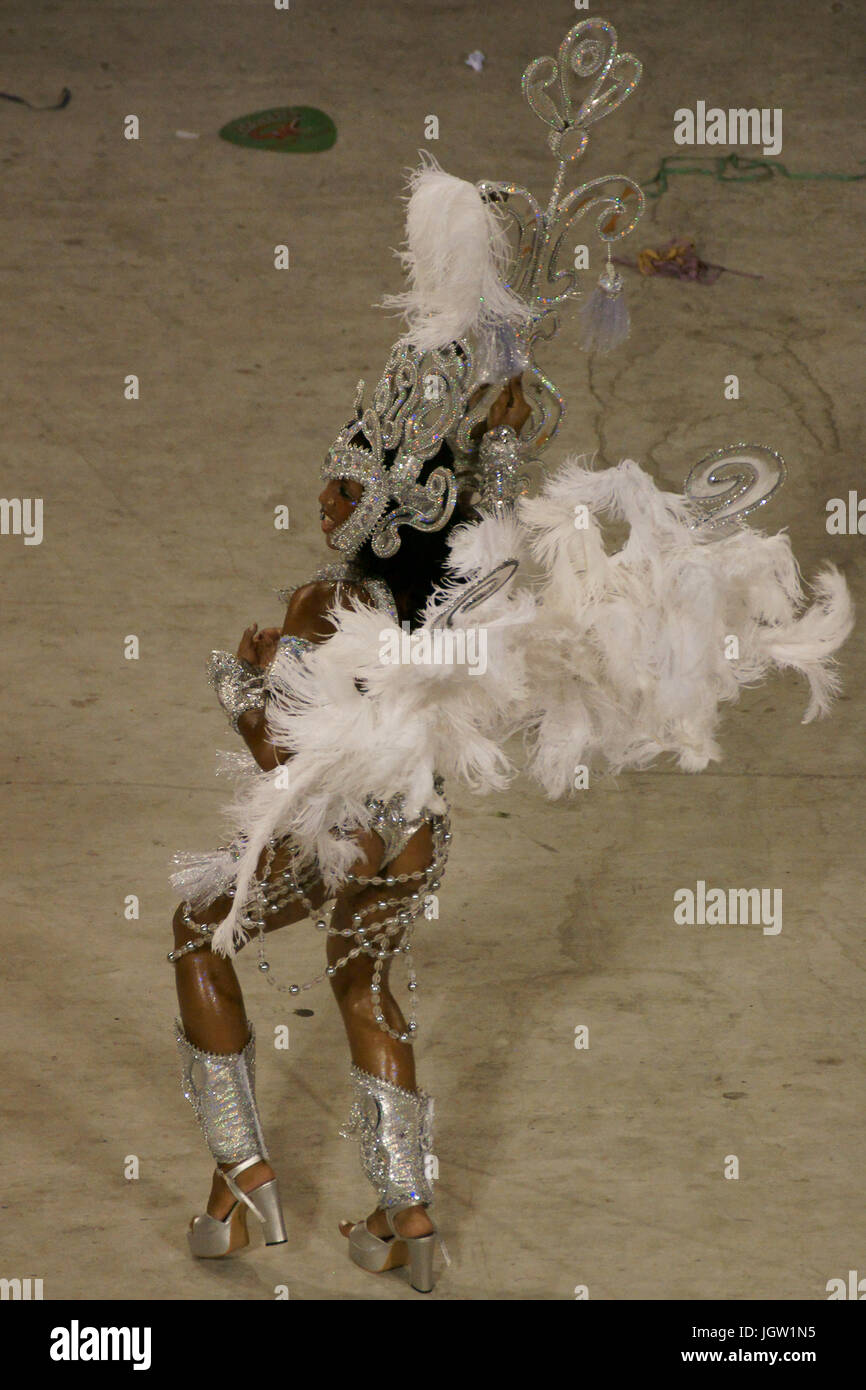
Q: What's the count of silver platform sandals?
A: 2